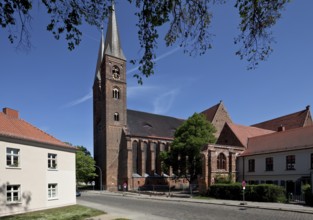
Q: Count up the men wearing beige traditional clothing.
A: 0